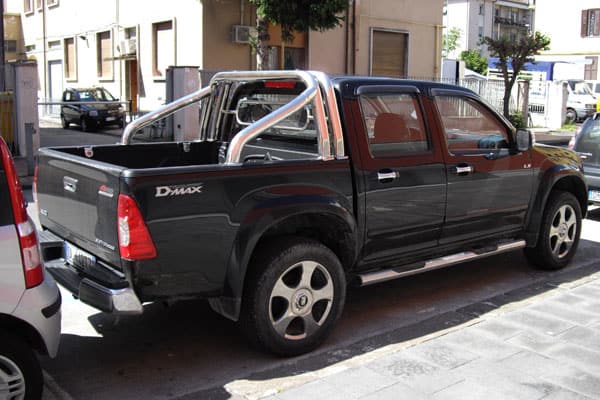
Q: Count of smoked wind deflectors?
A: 2